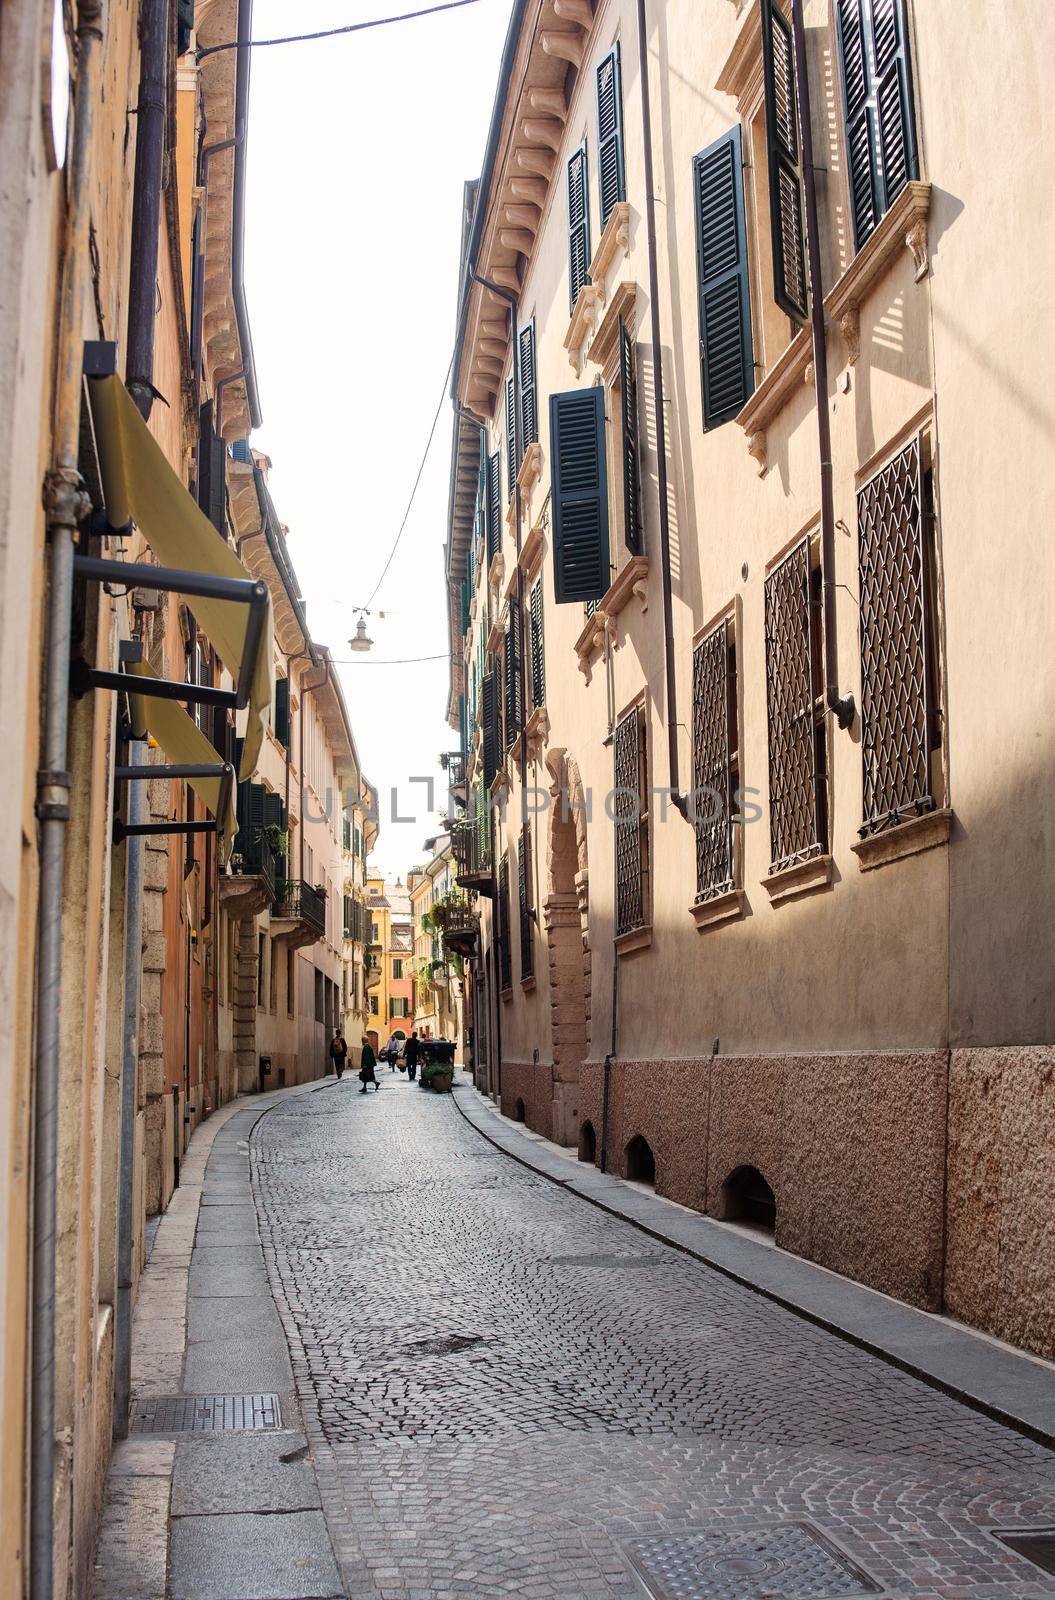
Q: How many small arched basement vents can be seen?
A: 4